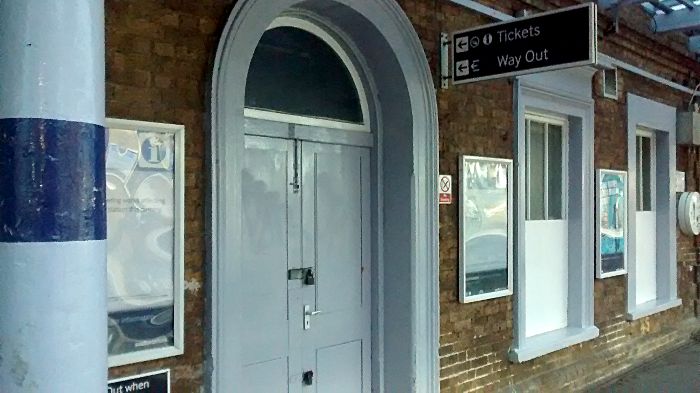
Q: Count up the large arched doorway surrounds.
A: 1